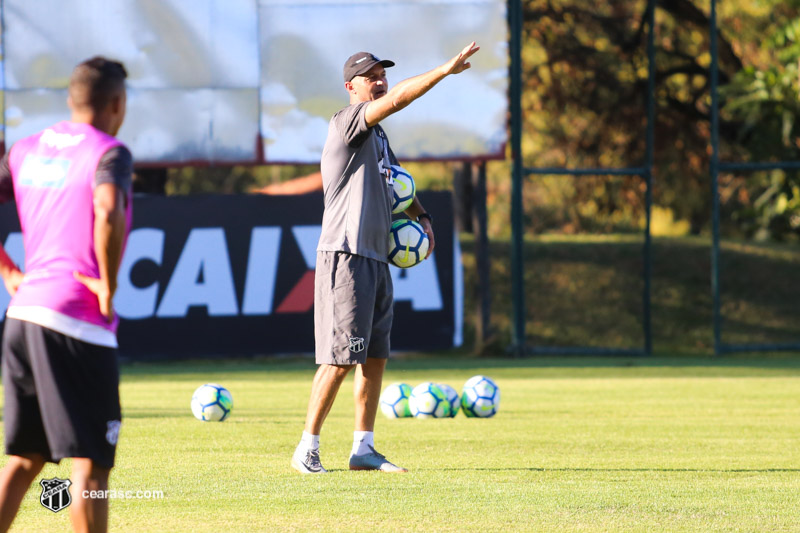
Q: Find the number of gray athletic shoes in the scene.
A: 2